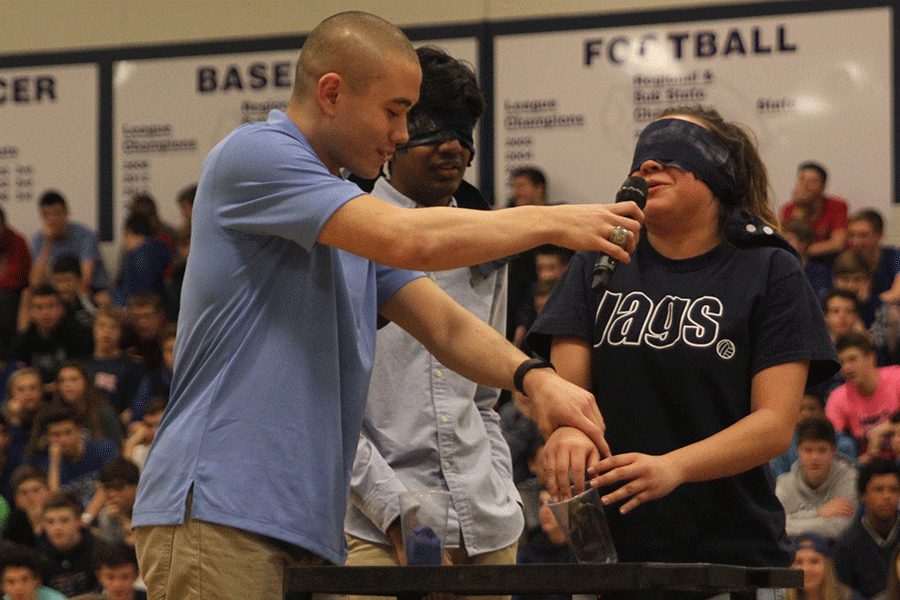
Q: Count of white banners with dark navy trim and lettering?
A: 3